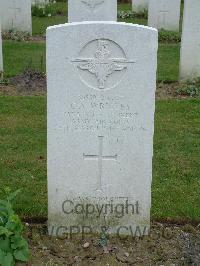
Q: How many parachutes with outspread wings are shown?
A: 1